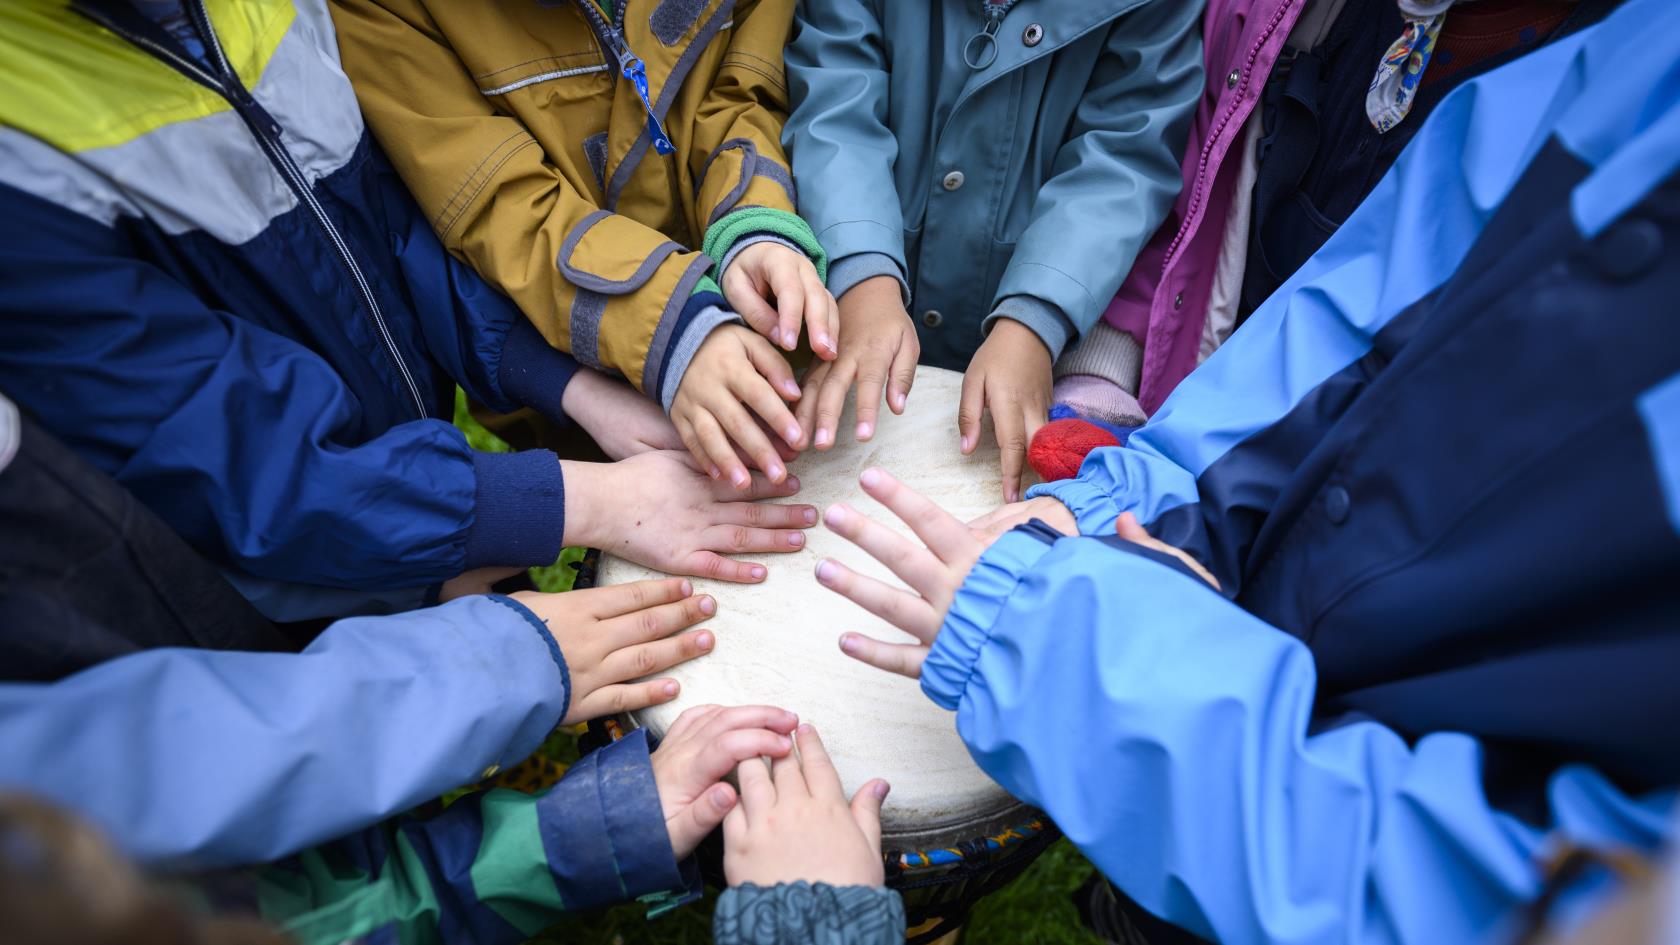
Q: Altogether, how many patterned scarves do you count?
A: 1